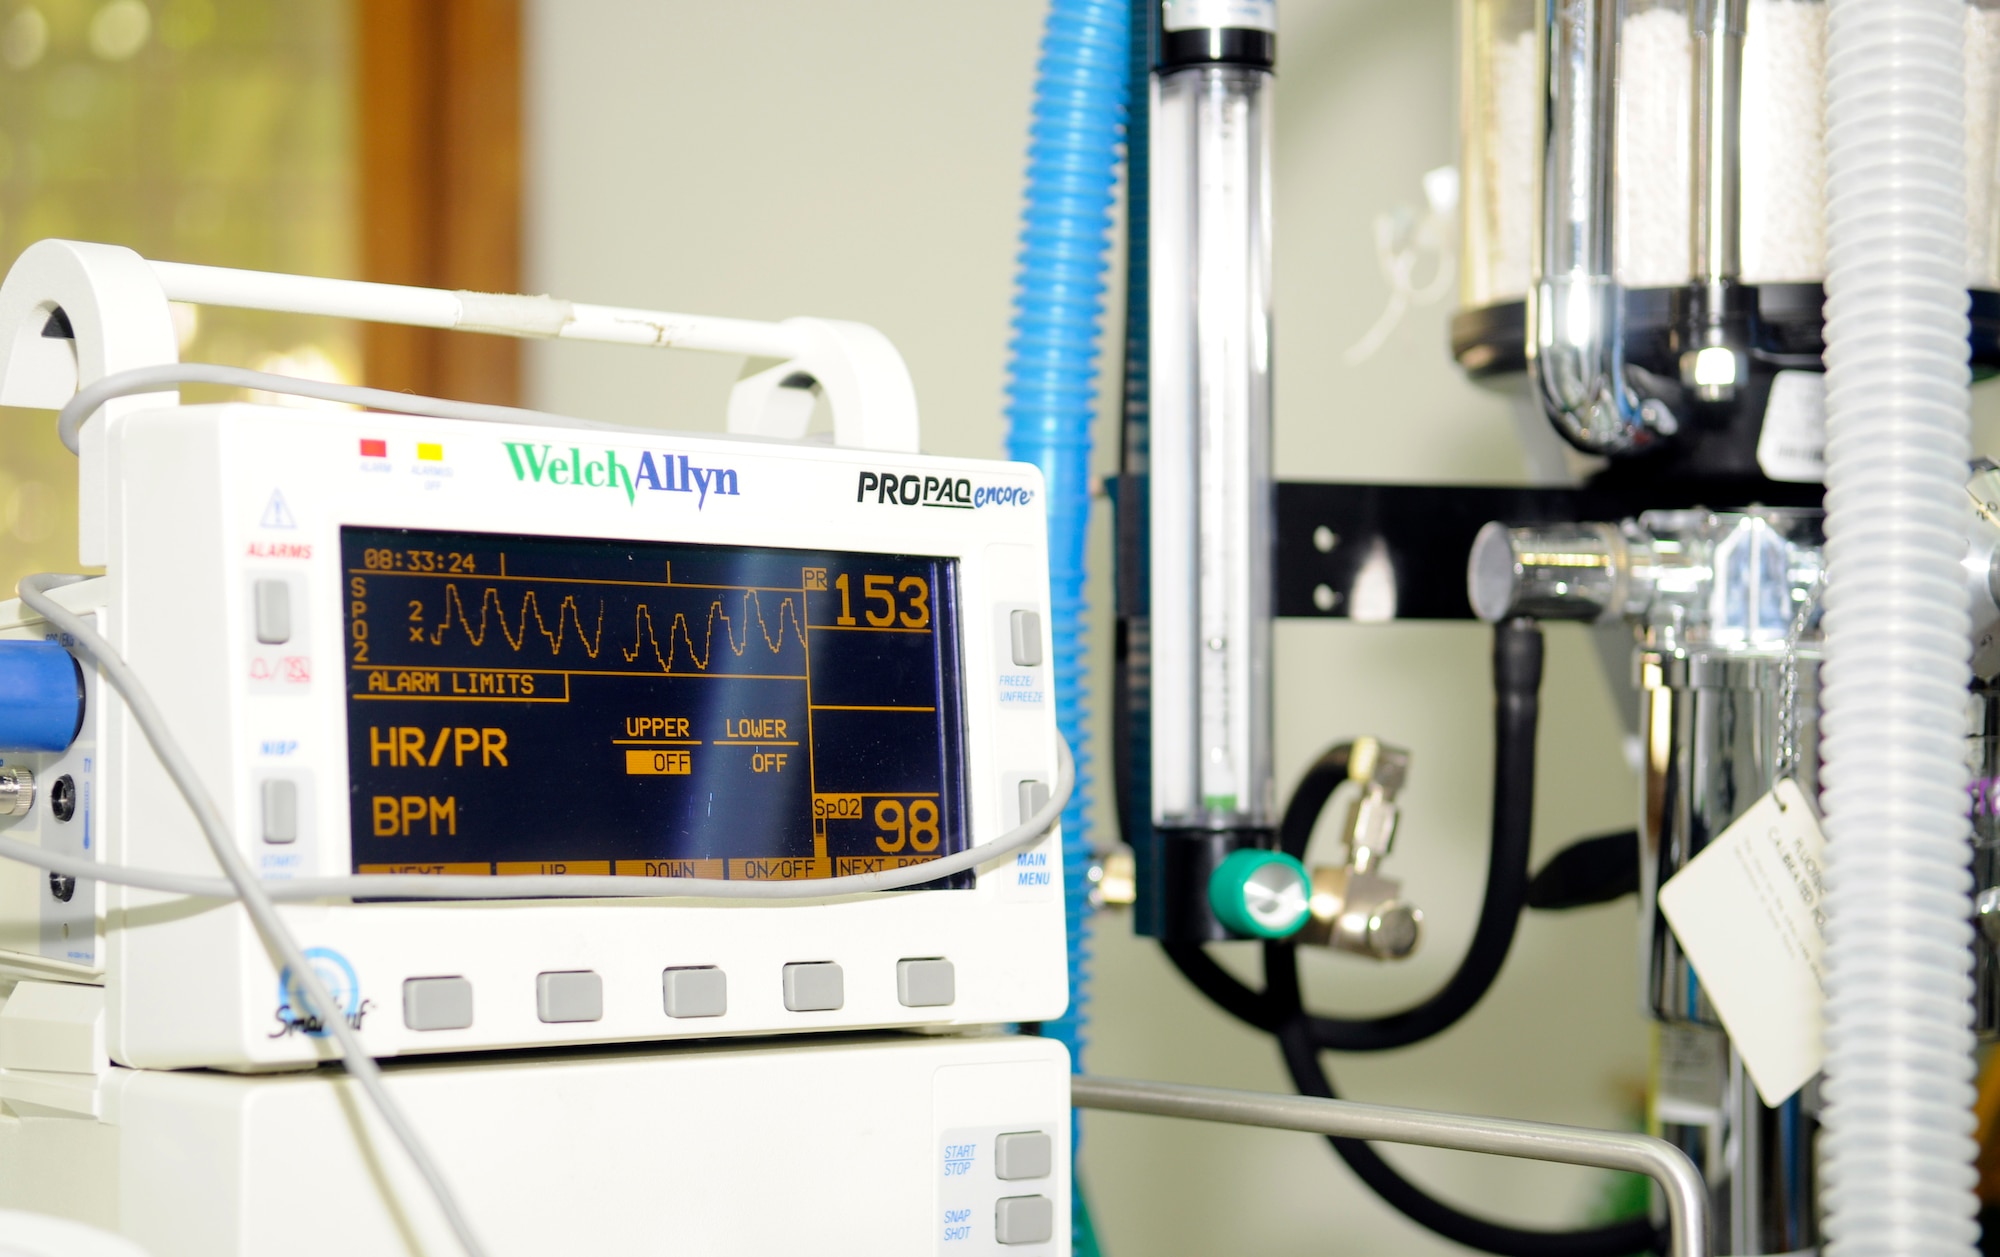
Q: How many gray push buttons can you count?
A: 11